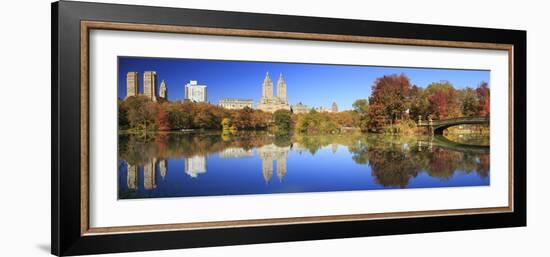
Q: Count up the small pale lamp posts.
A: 2